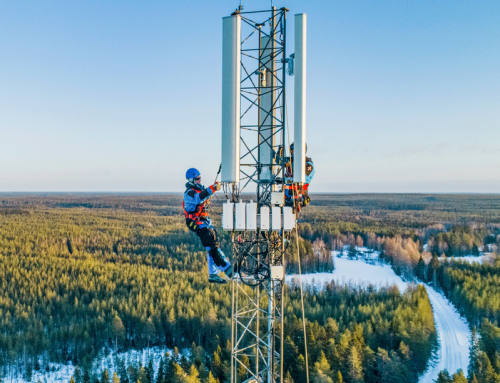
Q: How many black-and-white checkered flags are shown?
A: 0